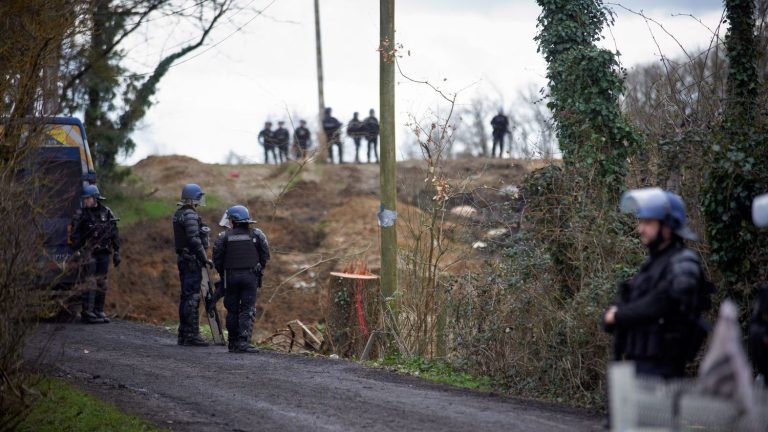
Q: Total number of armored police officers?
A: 12